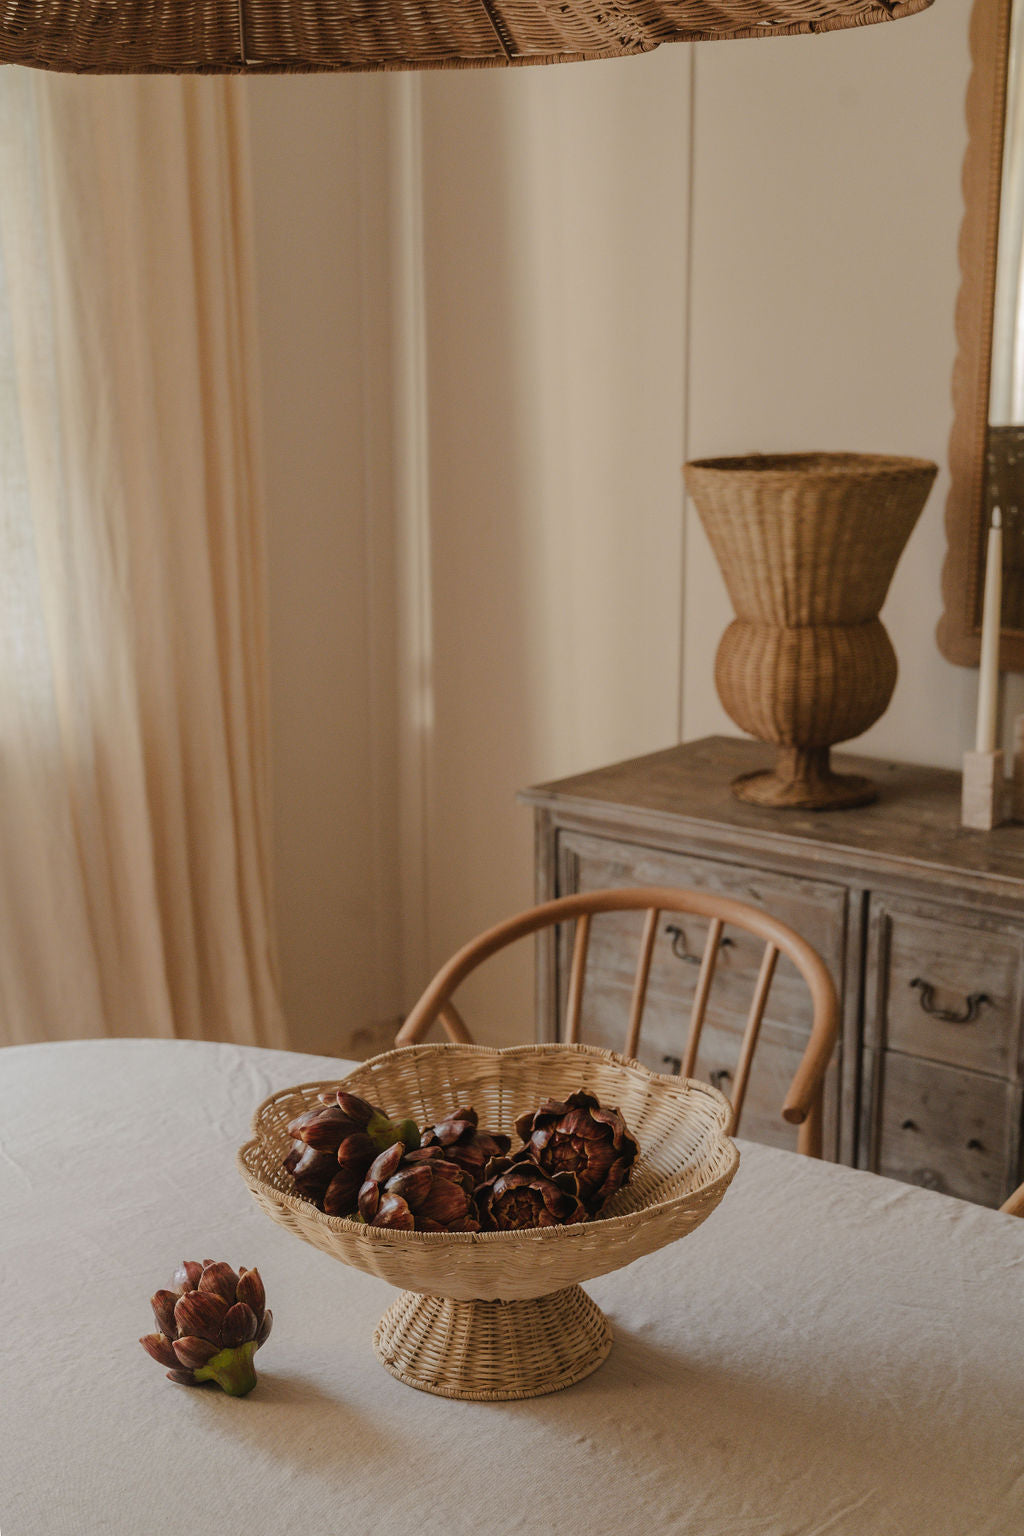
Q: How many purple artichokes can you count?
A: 6